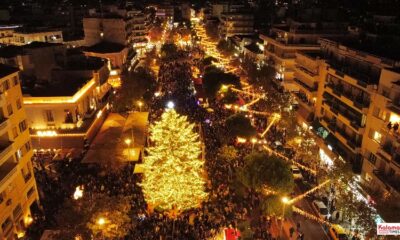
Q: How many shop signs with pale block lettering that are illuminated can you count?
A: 1